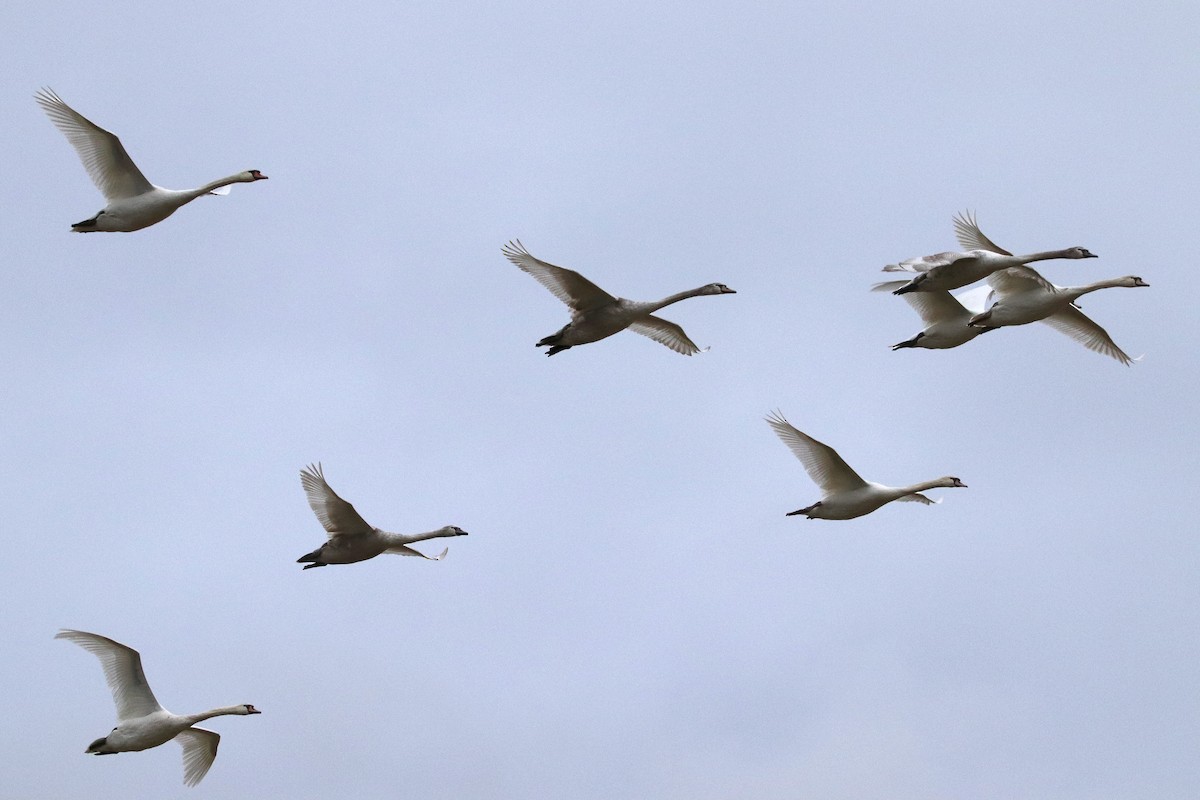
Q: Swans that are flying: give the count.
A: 8